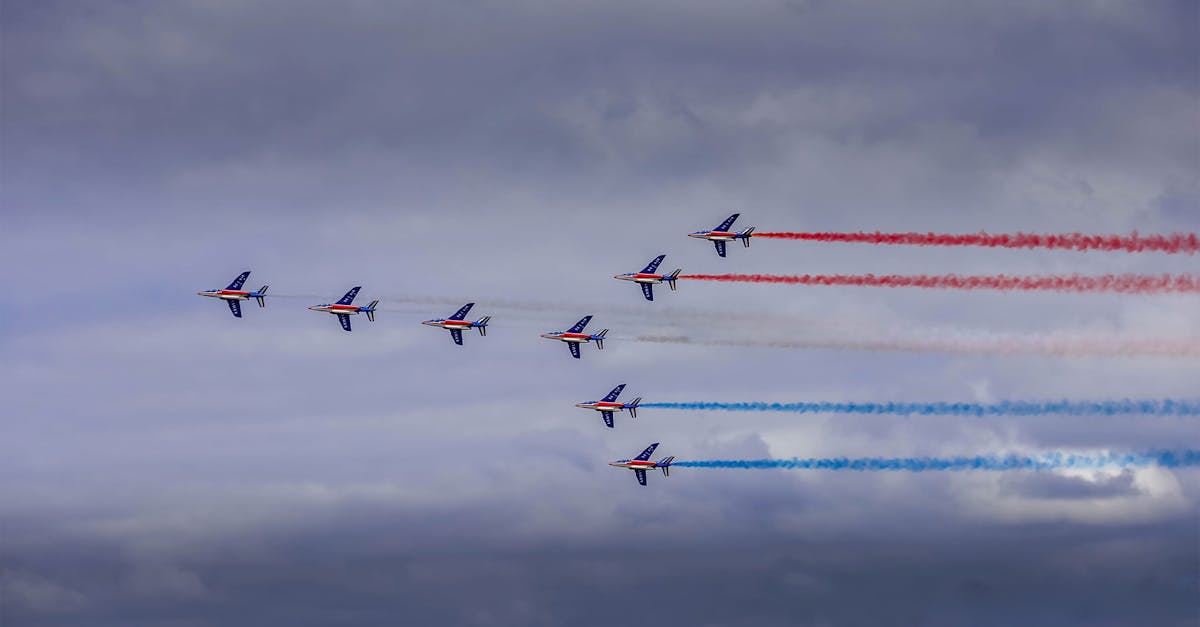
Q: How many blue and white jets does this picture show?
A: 8